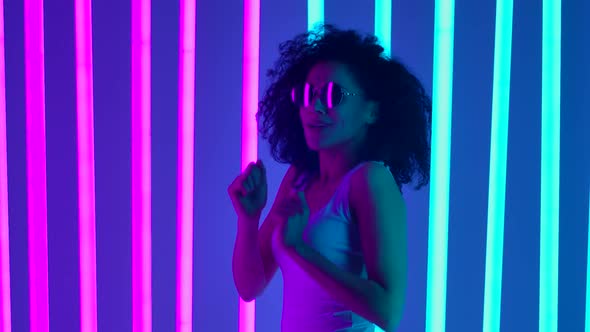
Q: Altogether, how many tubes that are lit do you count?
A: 12